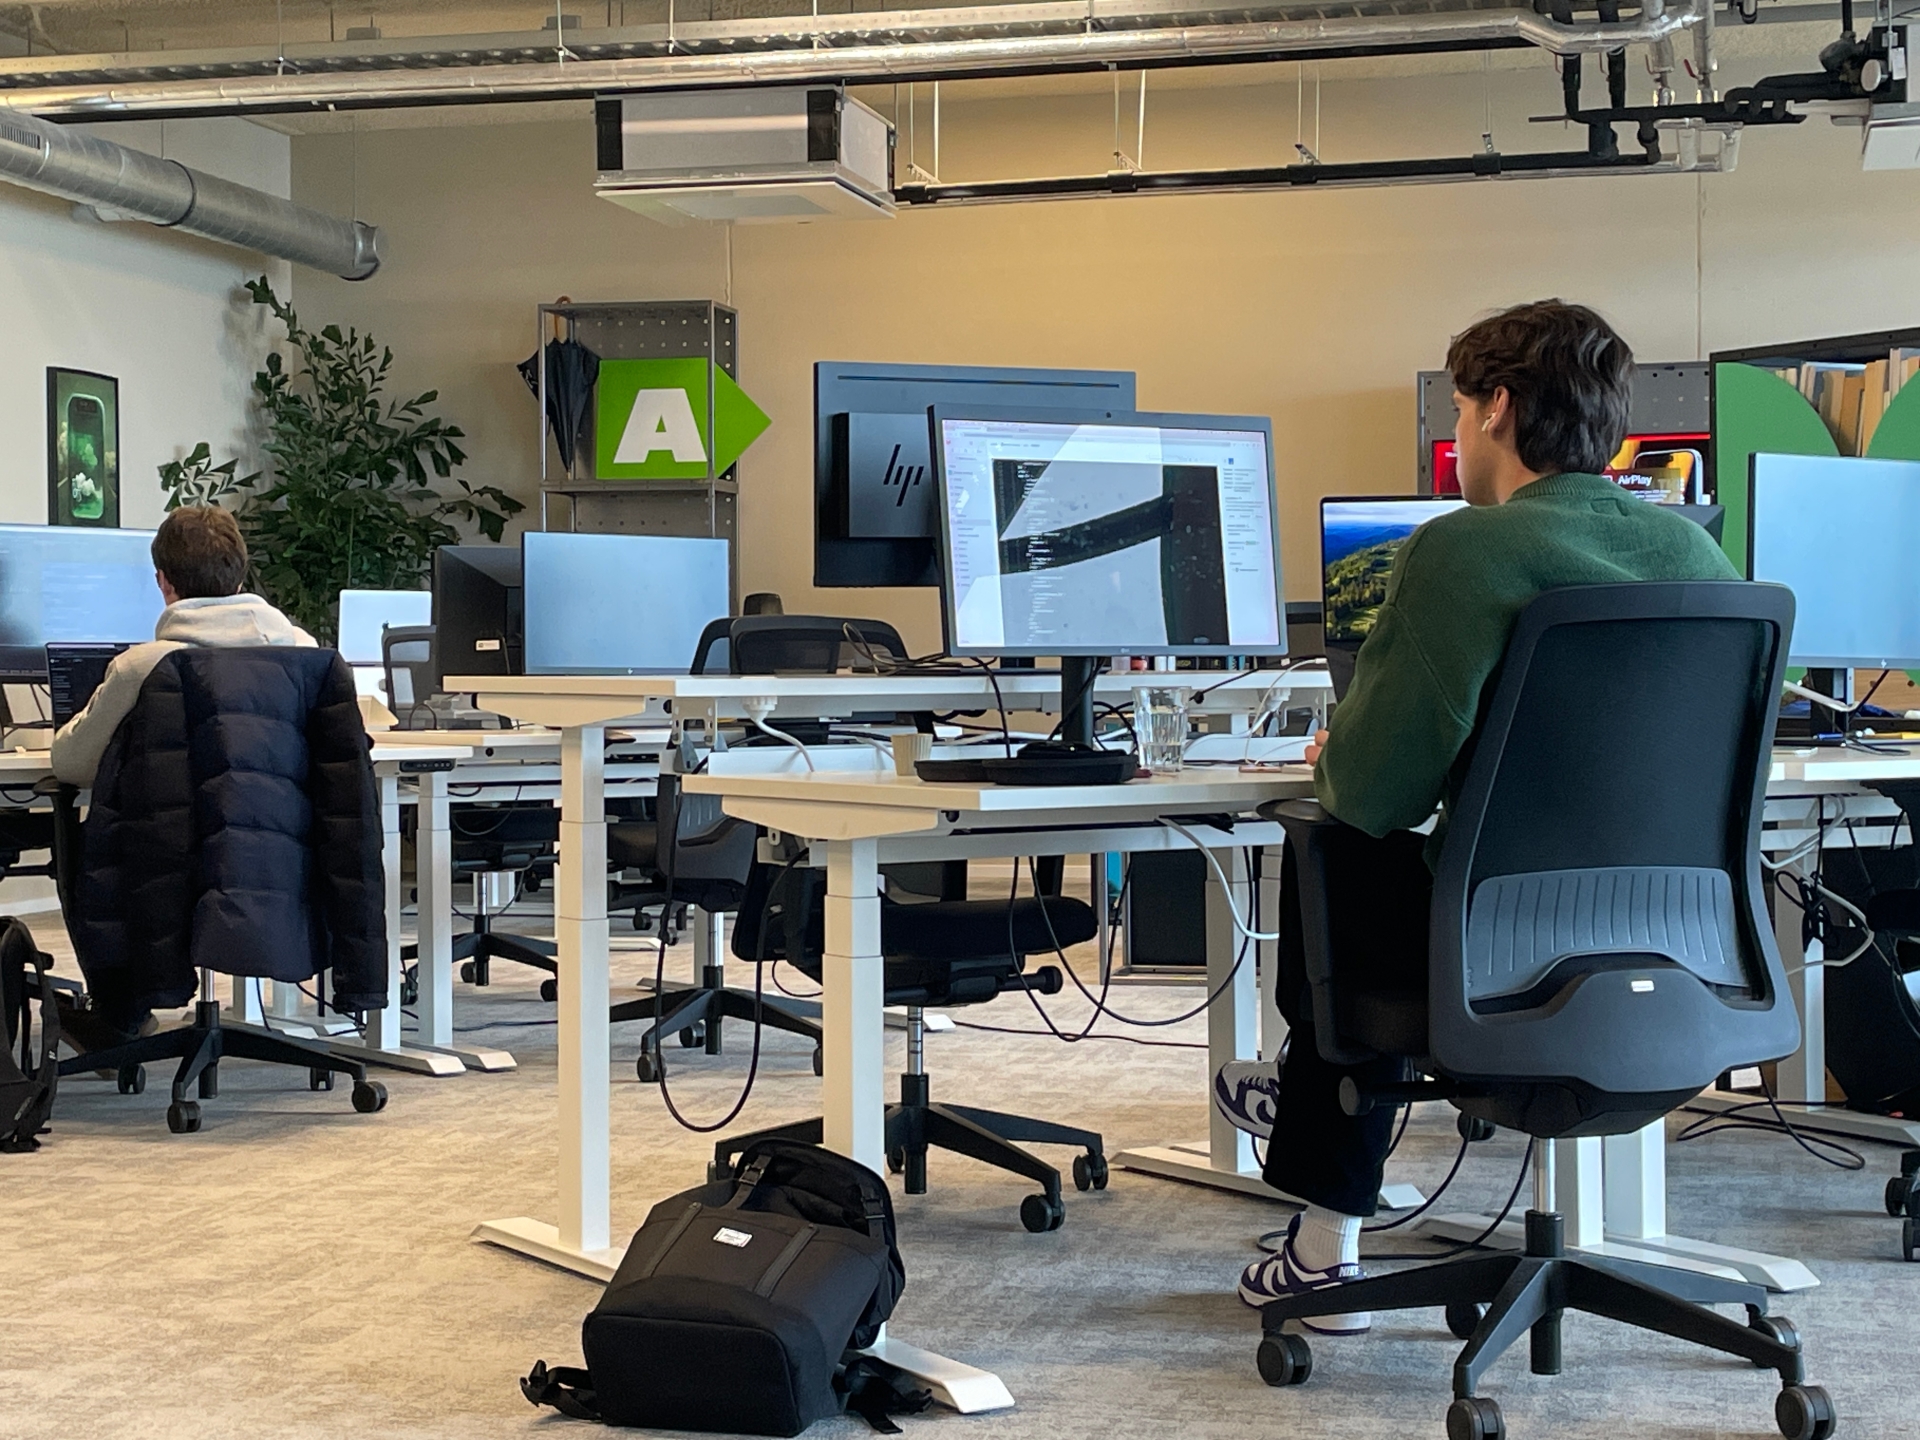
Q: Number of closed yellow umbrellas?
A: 0